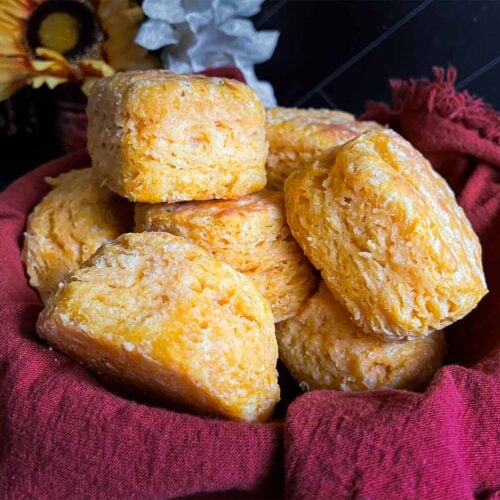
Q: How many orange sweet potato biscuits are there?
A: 7